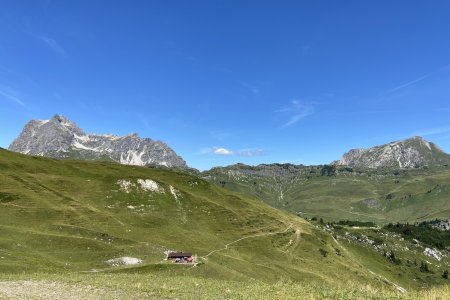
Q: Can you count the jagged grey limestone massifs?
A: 2